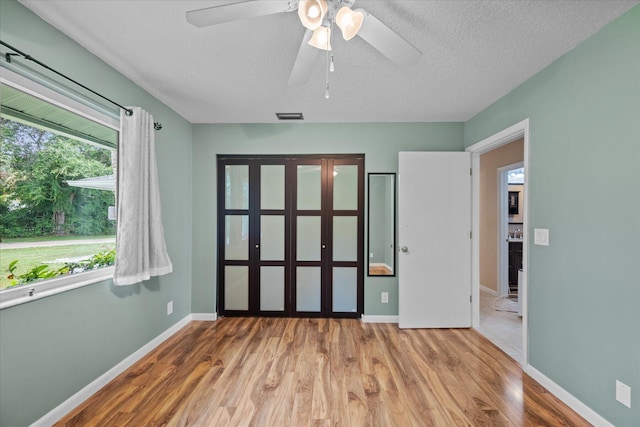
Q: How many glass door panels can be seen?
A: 12